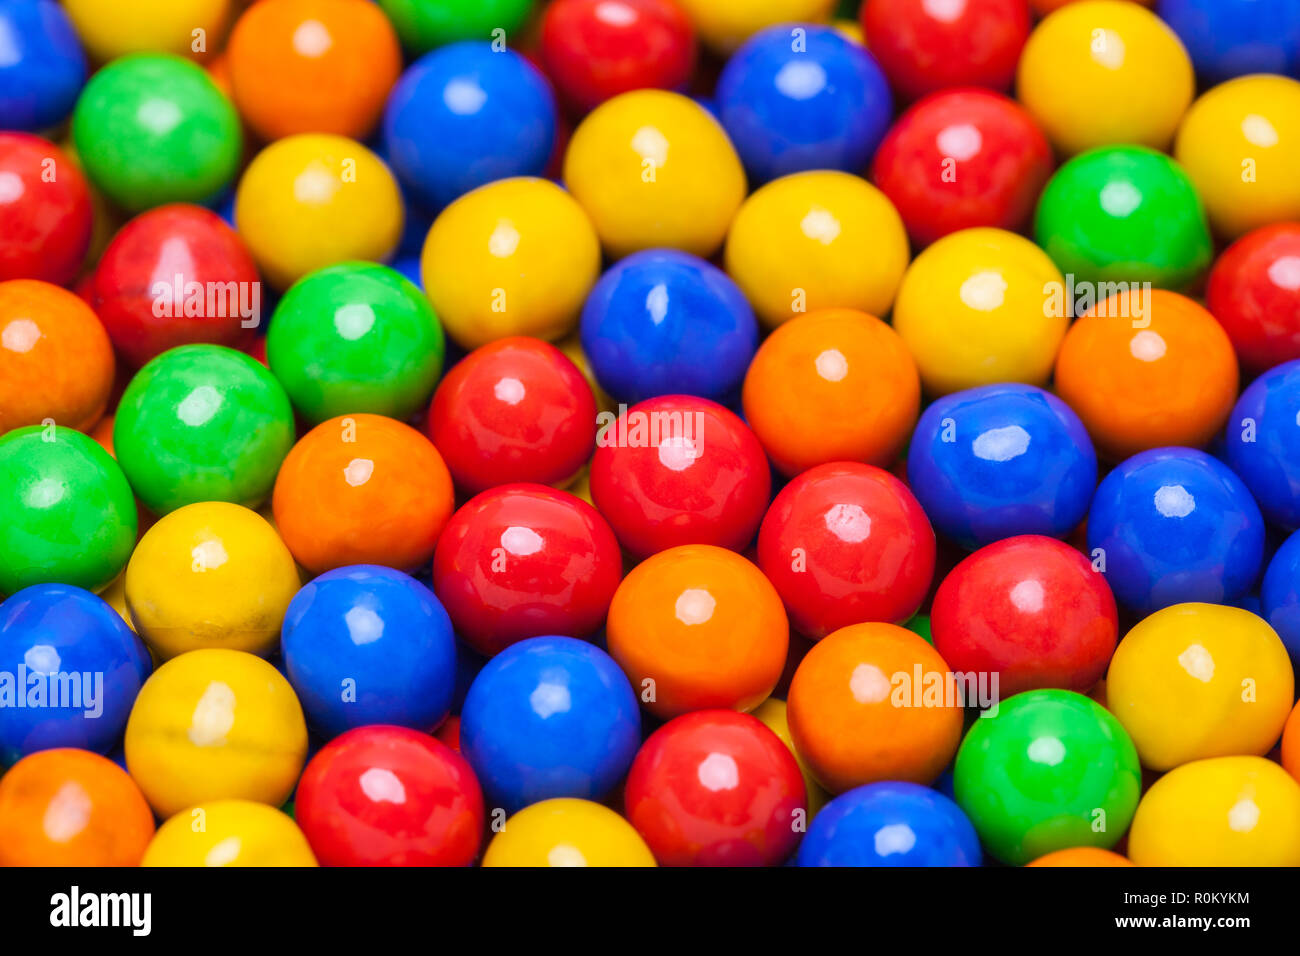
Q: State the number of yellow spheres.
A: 15